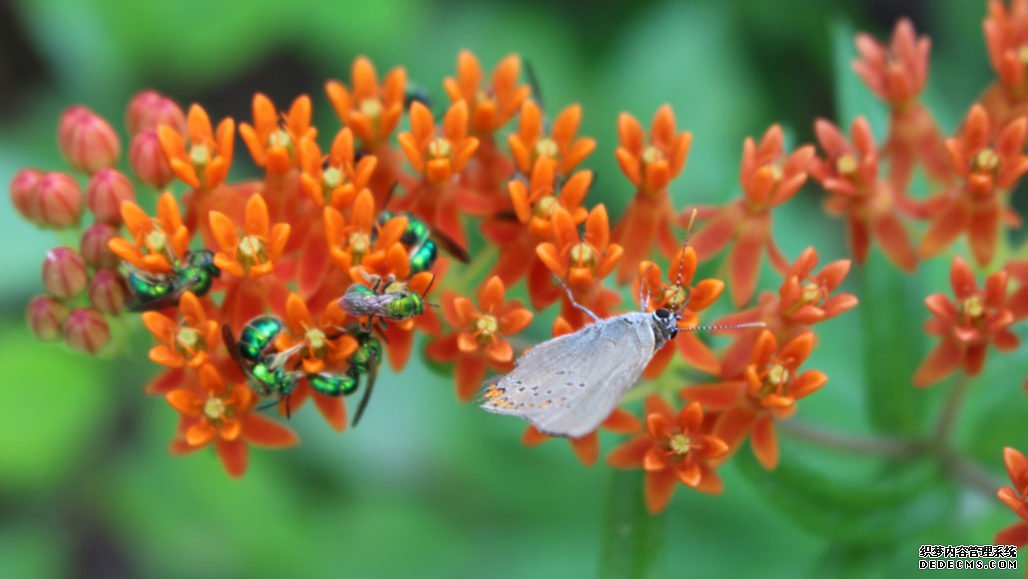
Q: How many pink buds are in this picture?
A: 13